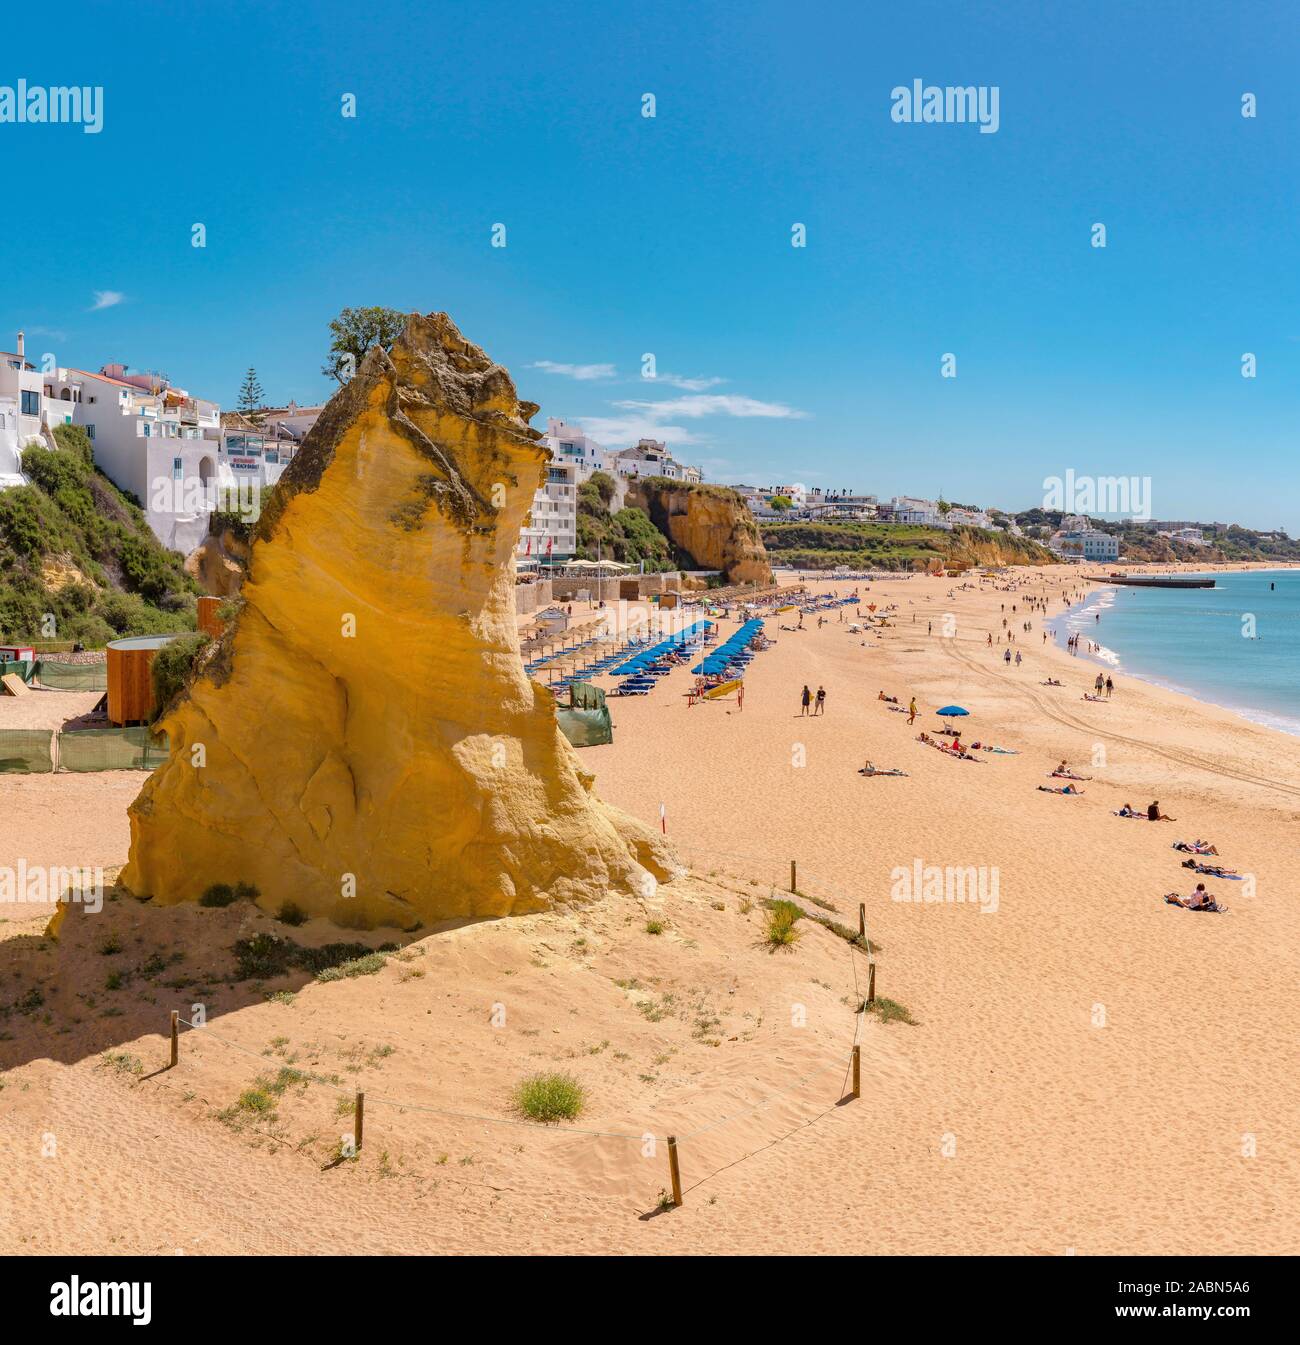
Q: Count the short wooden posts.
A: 7